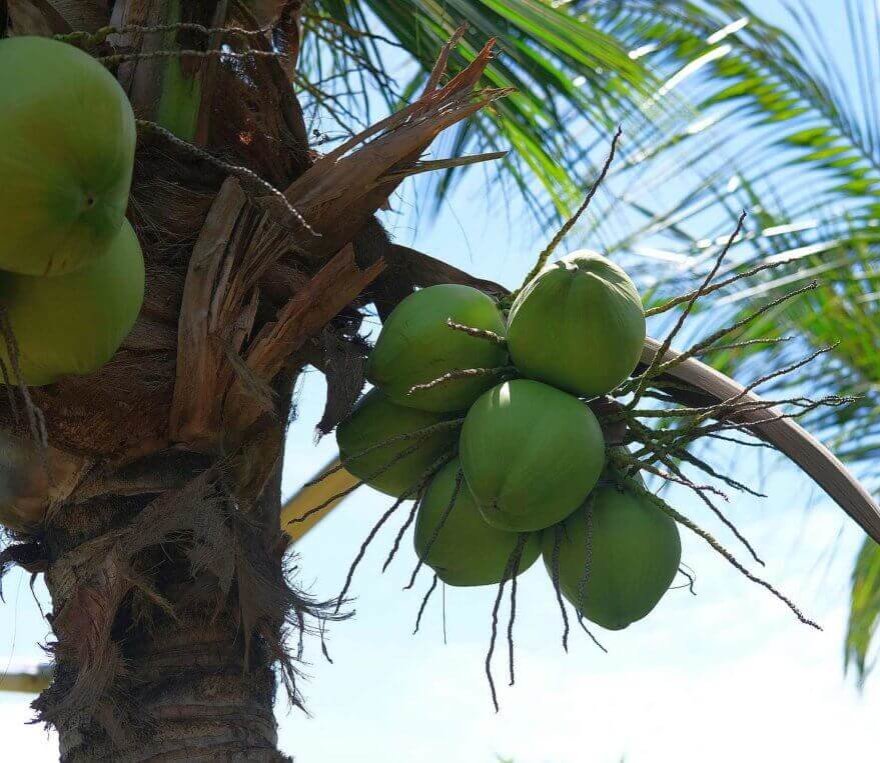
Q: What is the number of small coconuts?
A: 6